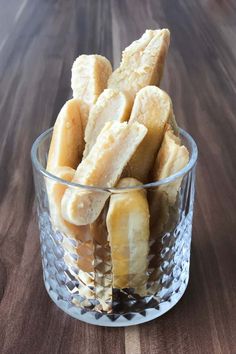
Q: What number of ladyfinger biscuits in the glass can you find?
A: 9